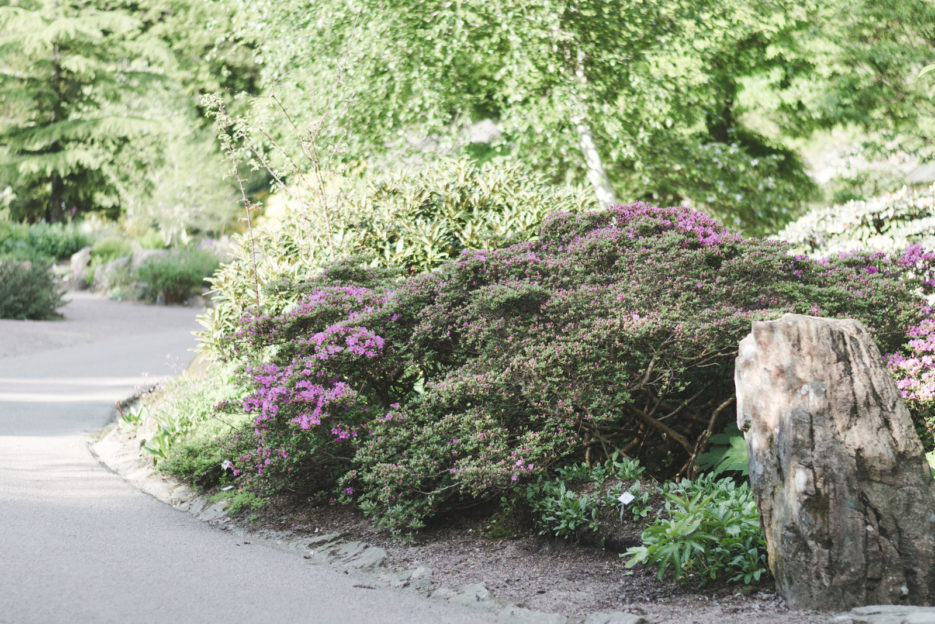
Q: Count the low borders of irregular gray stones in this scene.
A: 1